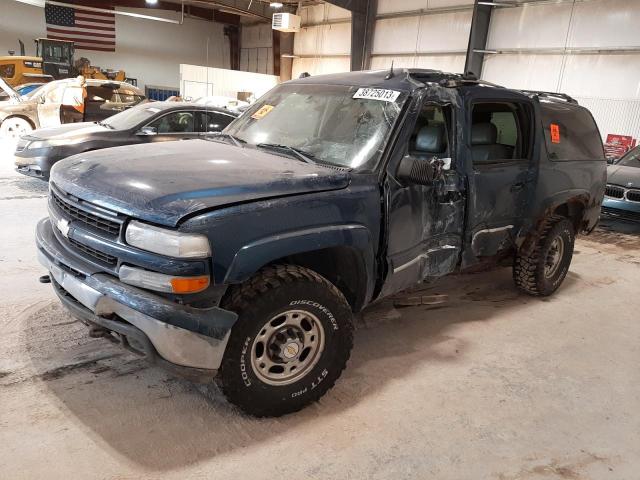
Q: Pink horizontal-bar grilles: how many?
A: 0